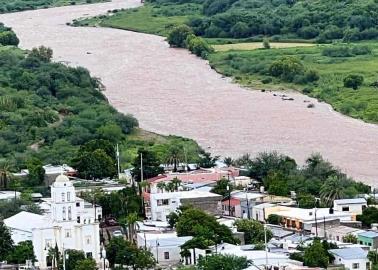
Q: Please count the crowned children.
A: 0